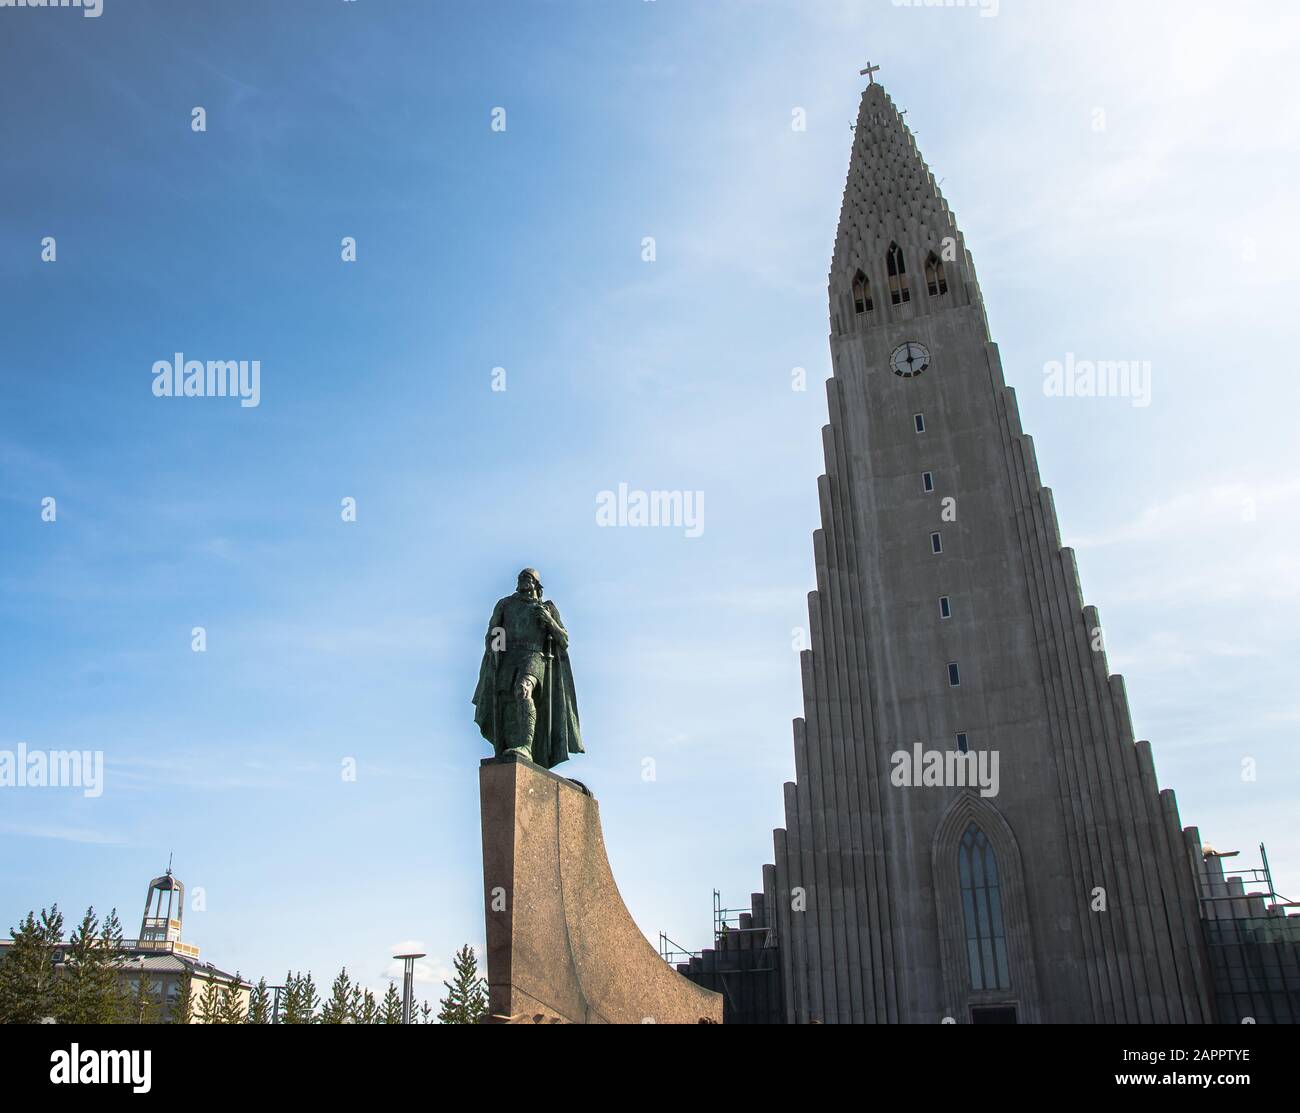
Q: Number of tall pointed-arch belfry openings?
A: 3